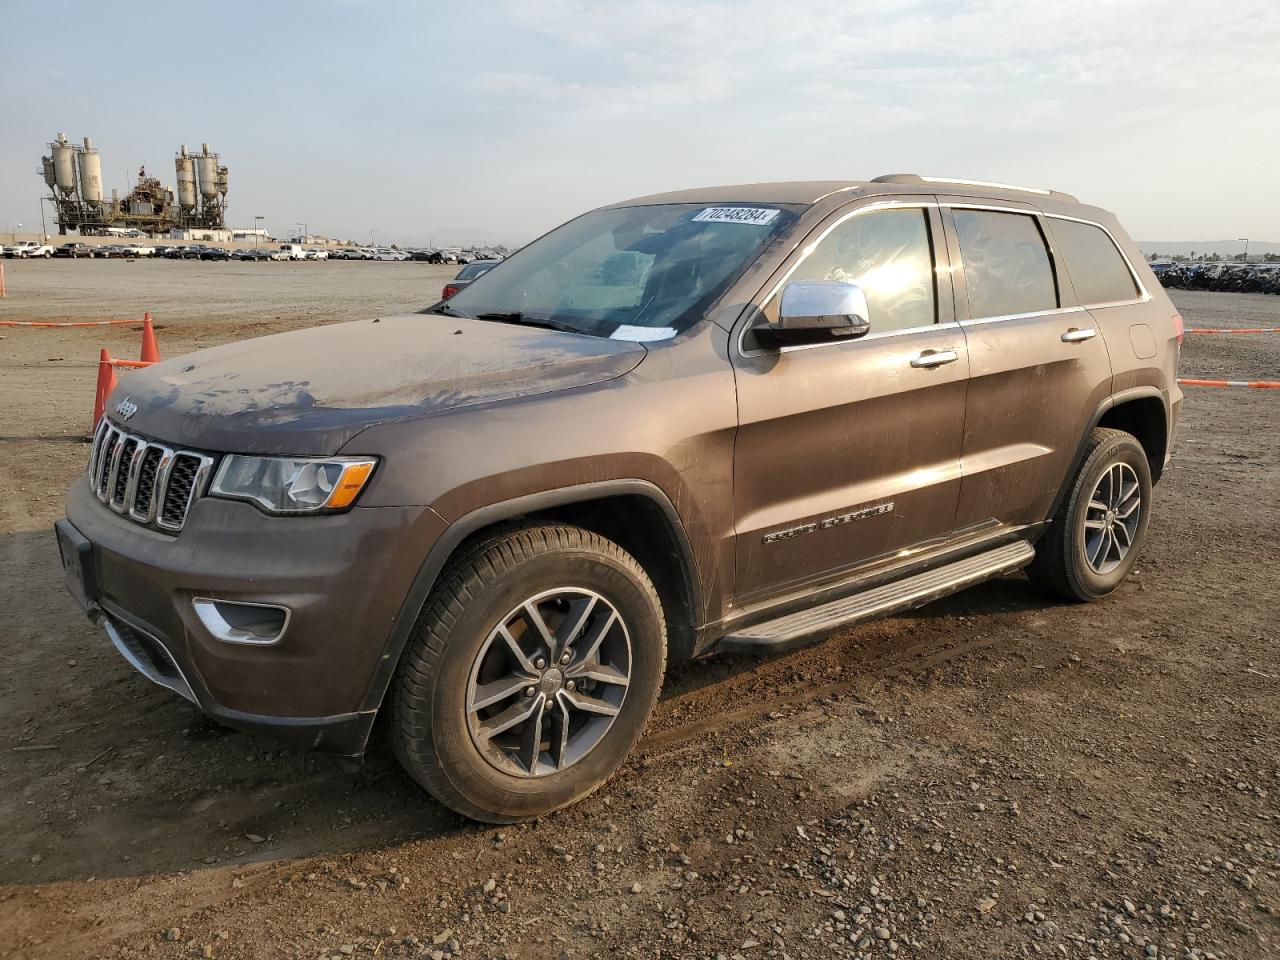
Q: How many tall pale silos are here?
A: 4